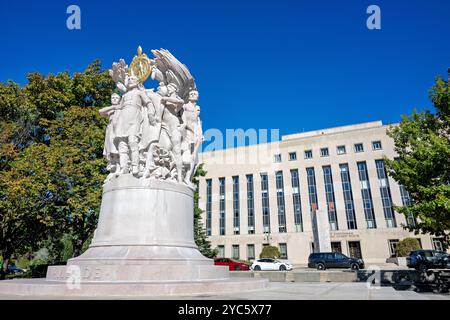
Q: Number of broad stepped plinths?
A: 1